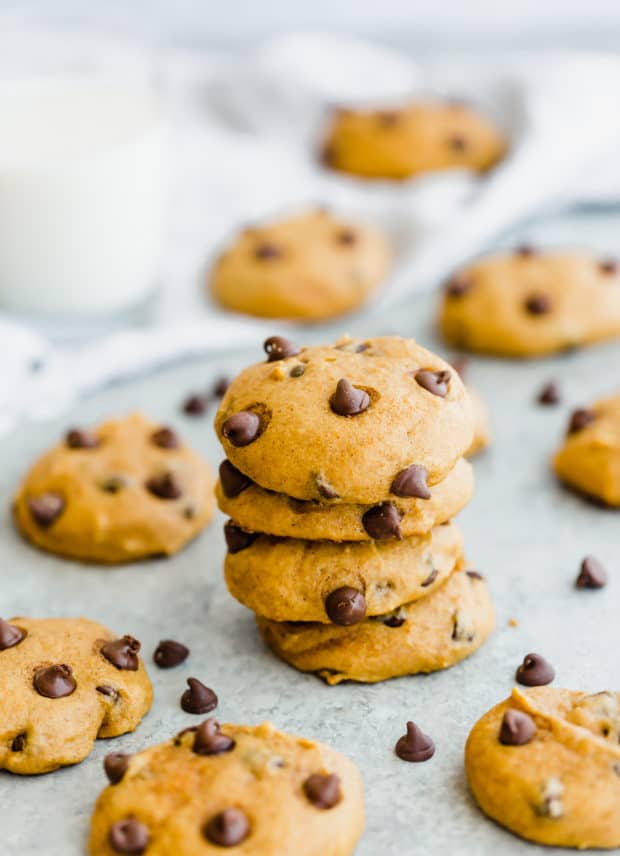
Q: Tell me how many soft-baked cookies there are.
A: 13